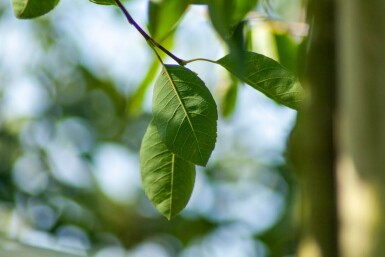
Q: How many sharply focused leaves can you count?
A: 3